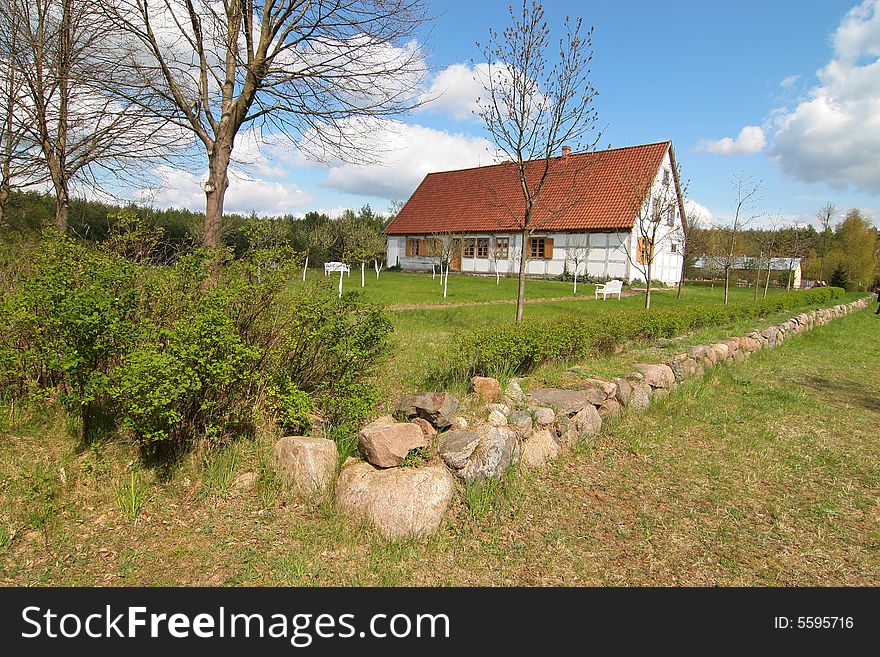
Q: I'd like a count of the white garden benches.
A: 2